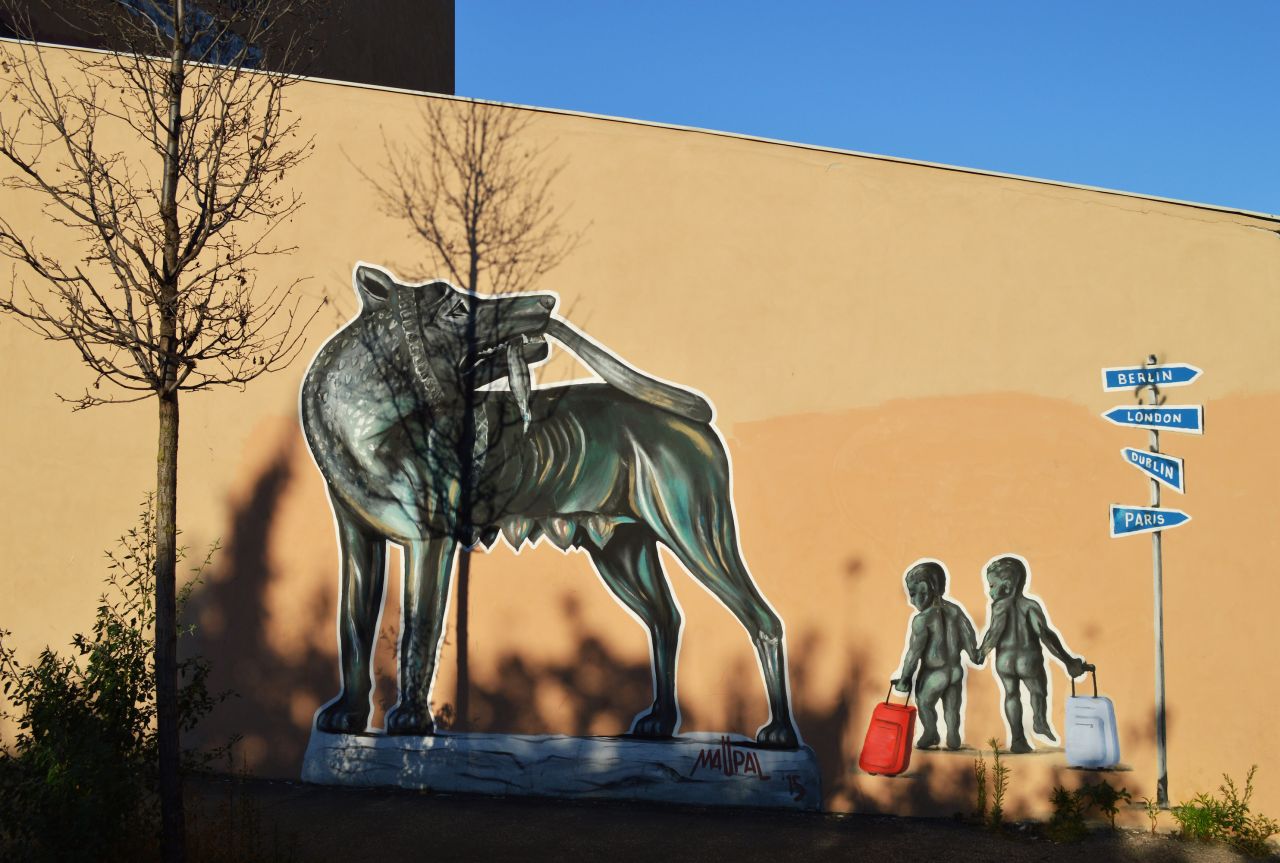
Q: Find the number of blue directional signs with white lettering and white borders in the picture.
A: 4